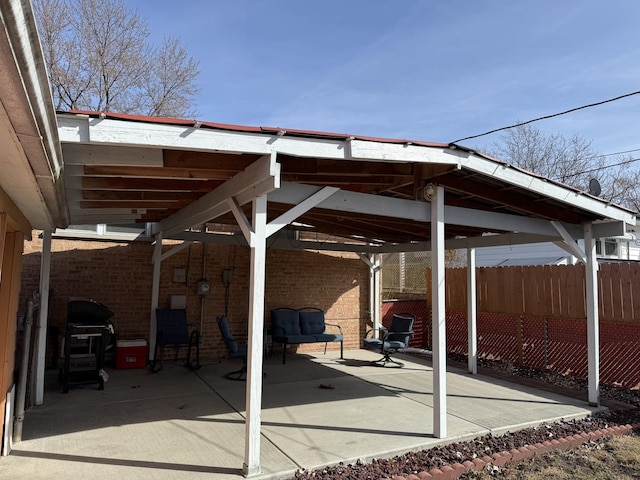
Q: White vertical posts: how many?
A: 7